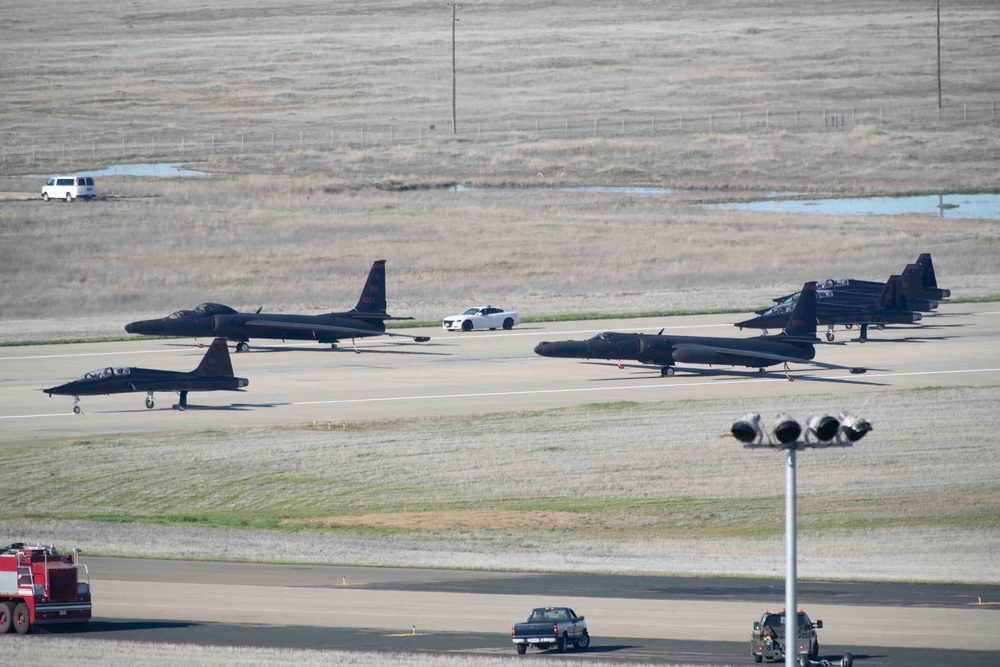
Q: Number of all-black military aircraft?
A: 6